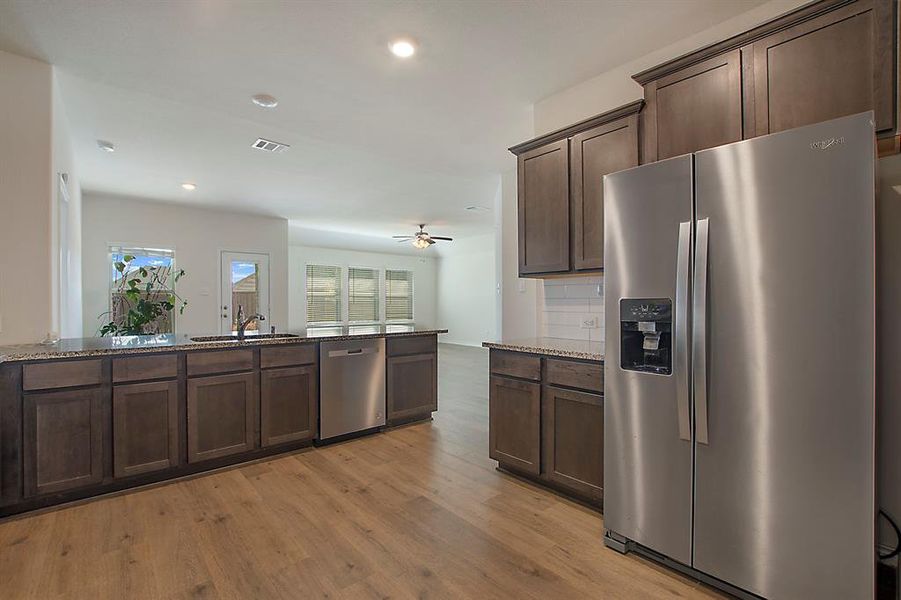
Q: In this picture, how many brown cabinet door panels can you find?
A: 11